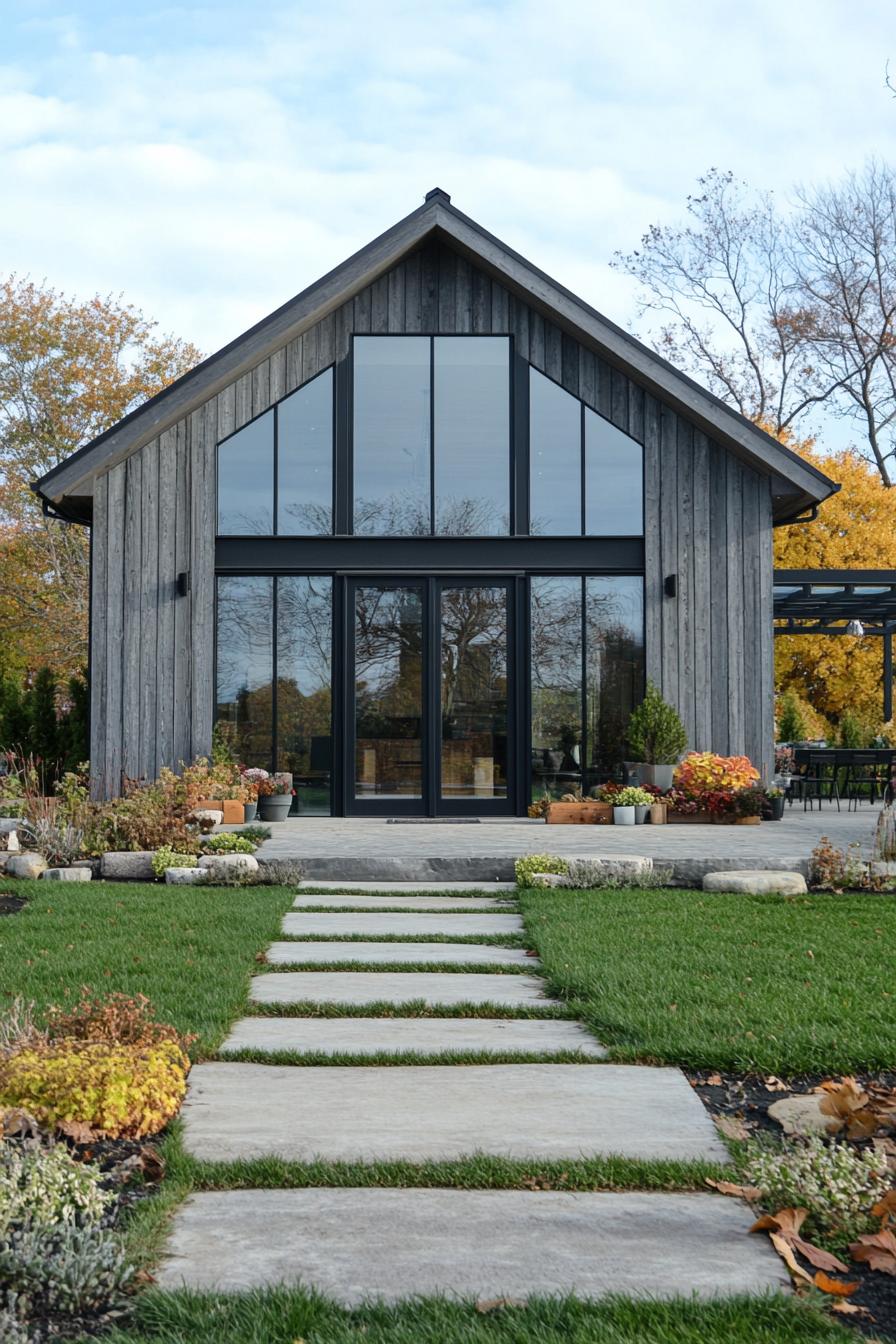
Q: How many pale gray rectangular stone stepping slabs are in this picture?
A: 8